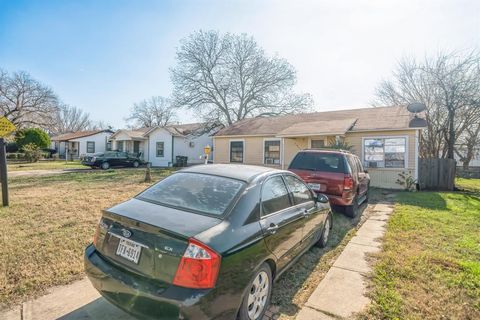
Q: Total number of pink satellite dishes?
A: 0